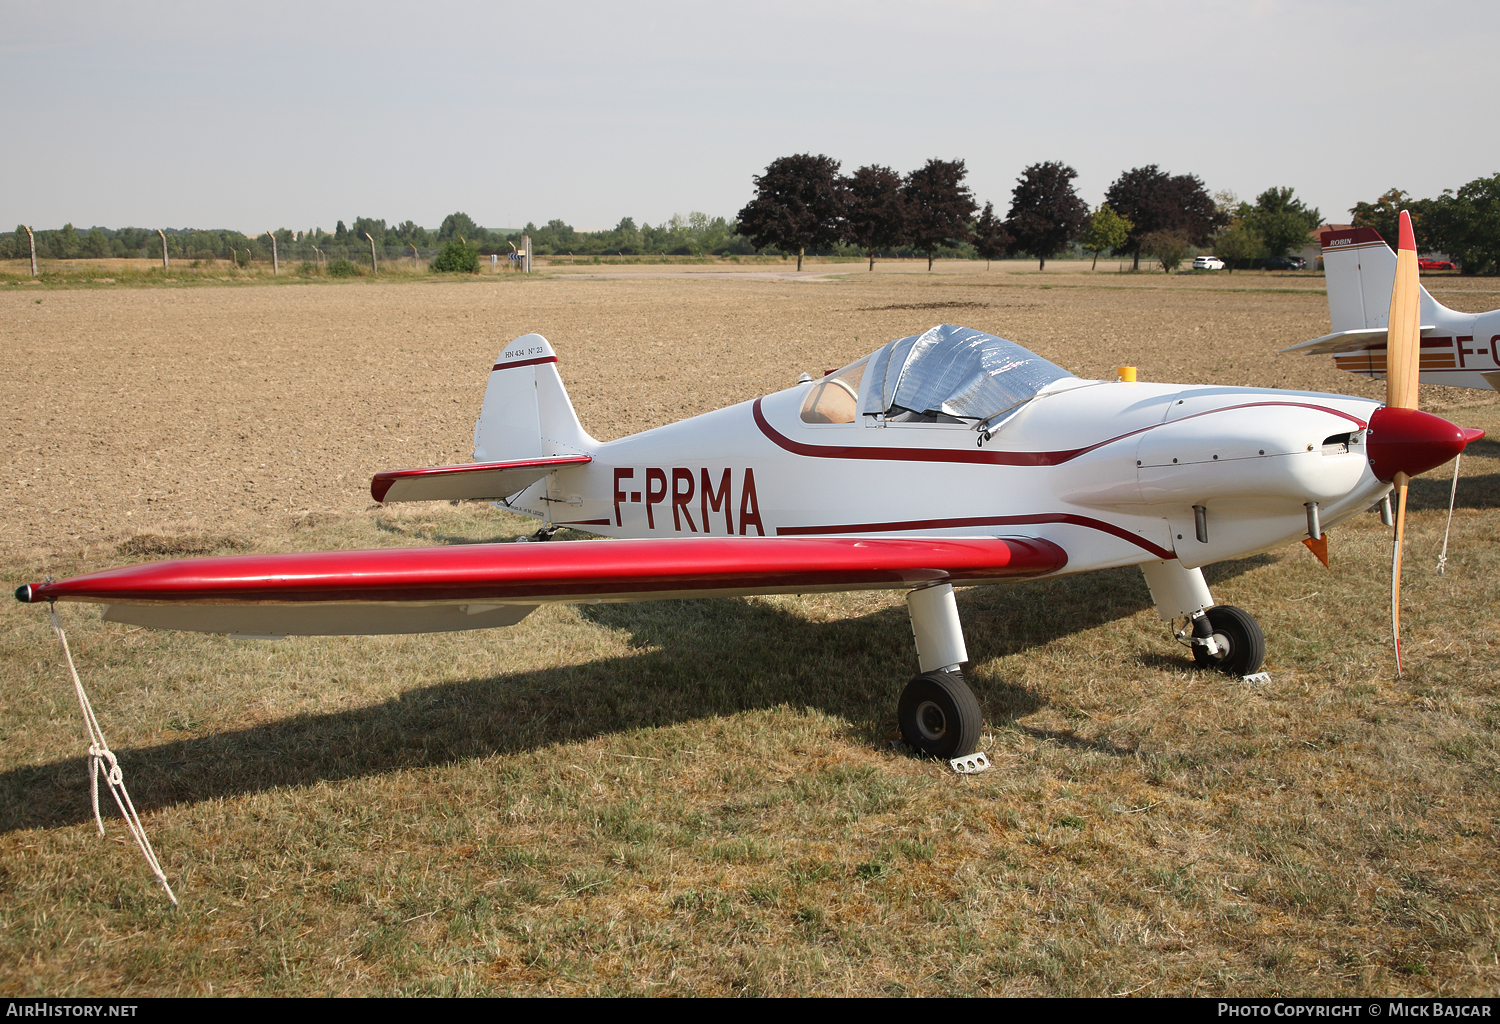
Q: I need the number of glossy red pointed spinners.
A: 1